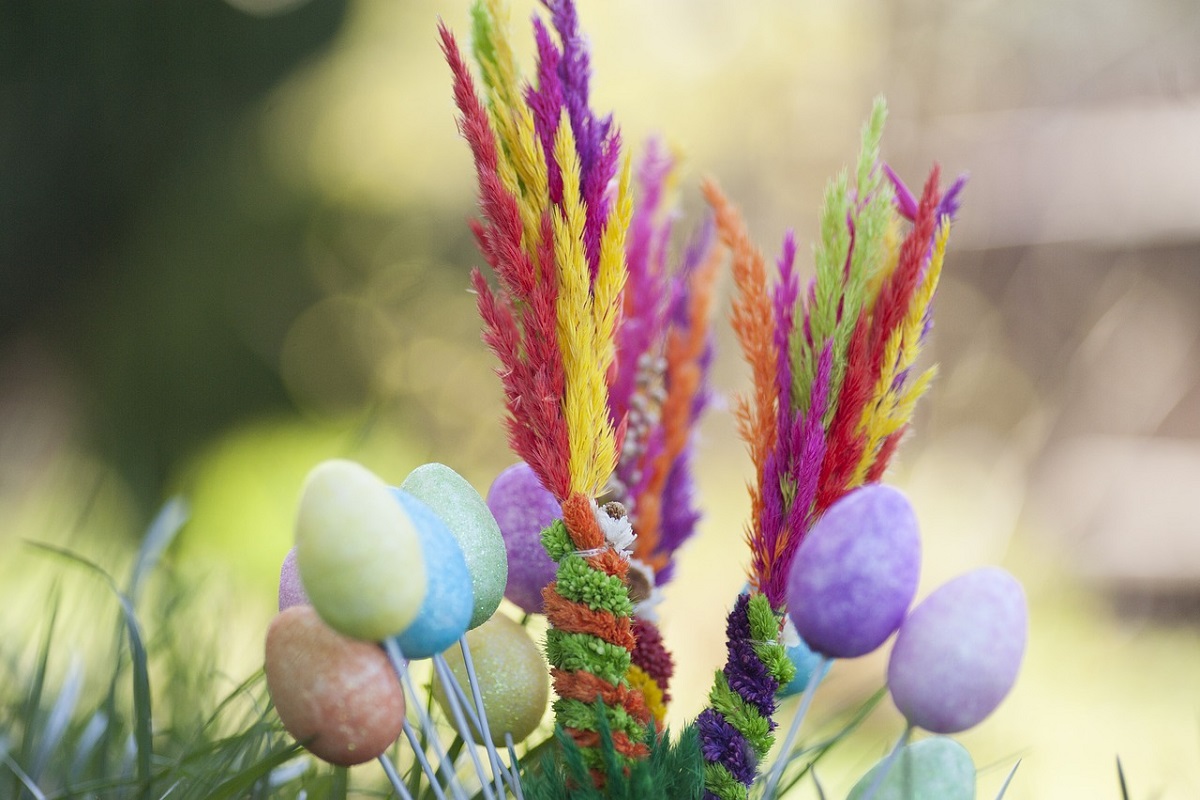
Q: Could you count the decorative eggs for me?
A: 11